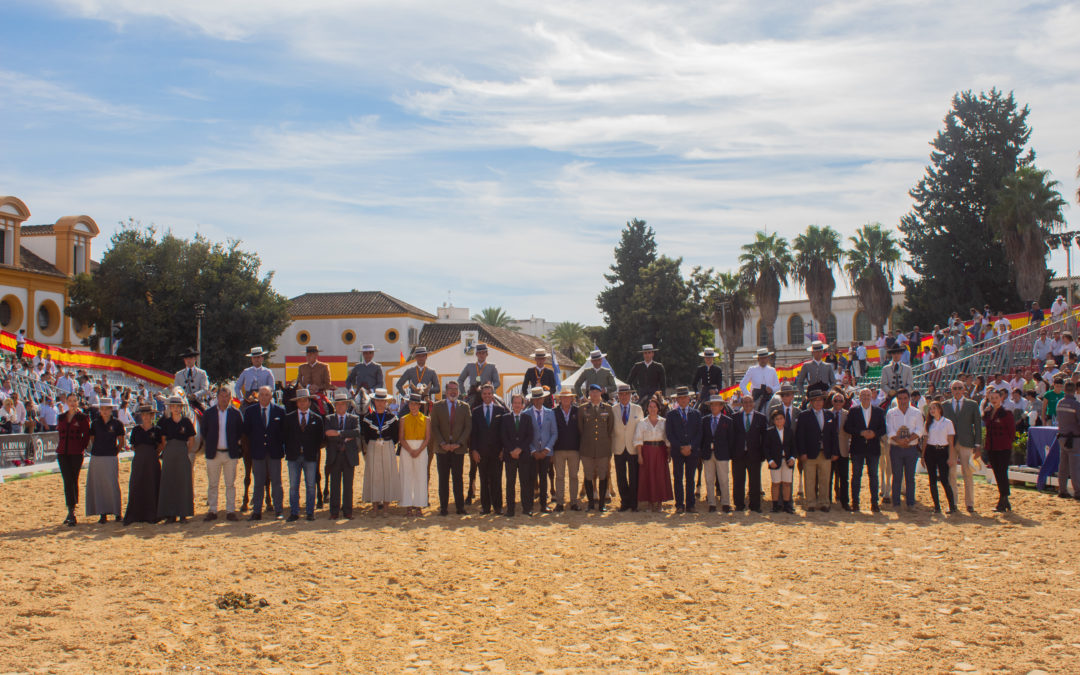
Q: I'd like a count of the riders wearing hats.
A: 13